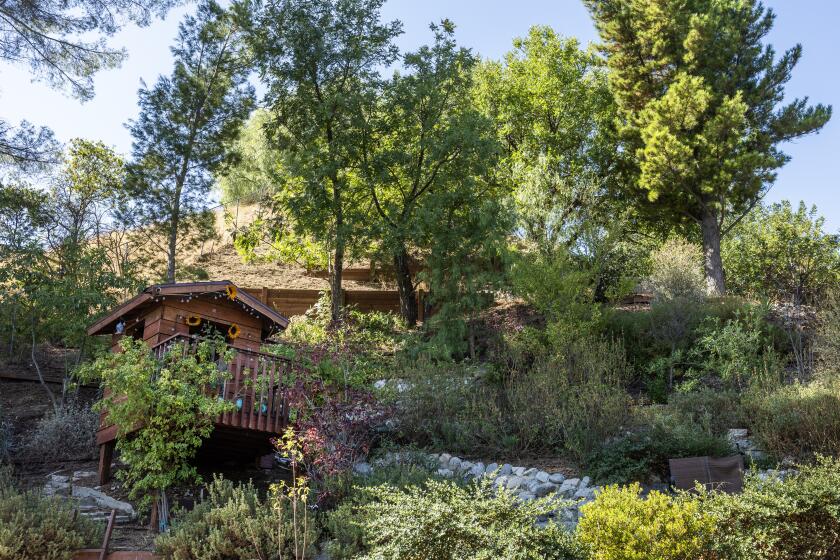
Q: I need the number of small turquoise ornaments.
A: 2